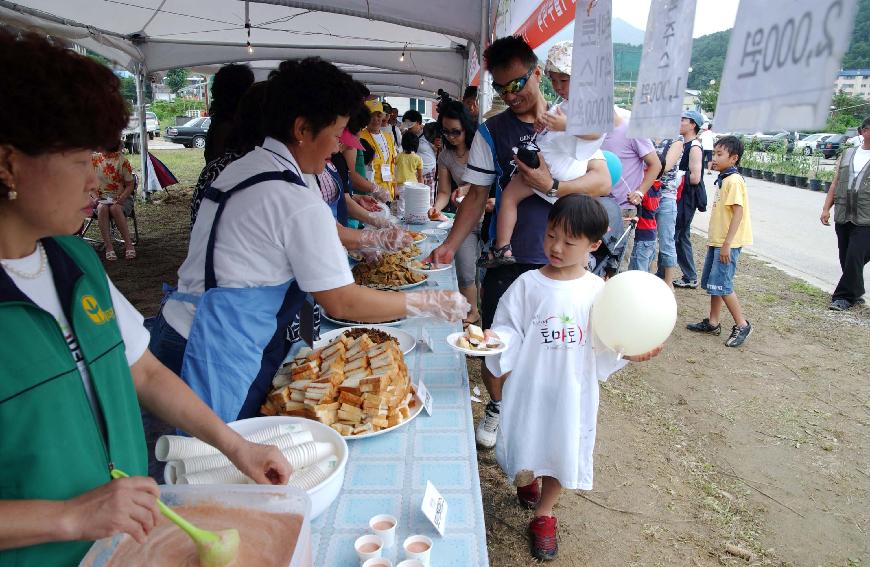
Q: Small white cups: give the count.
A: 5